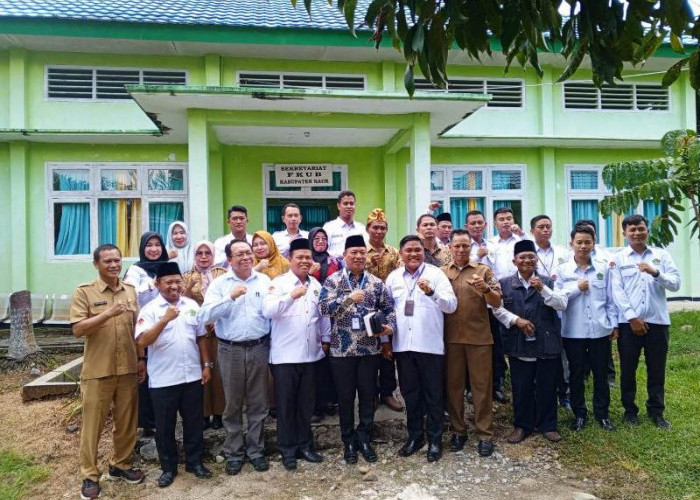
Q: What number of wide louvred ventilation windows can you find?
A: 4